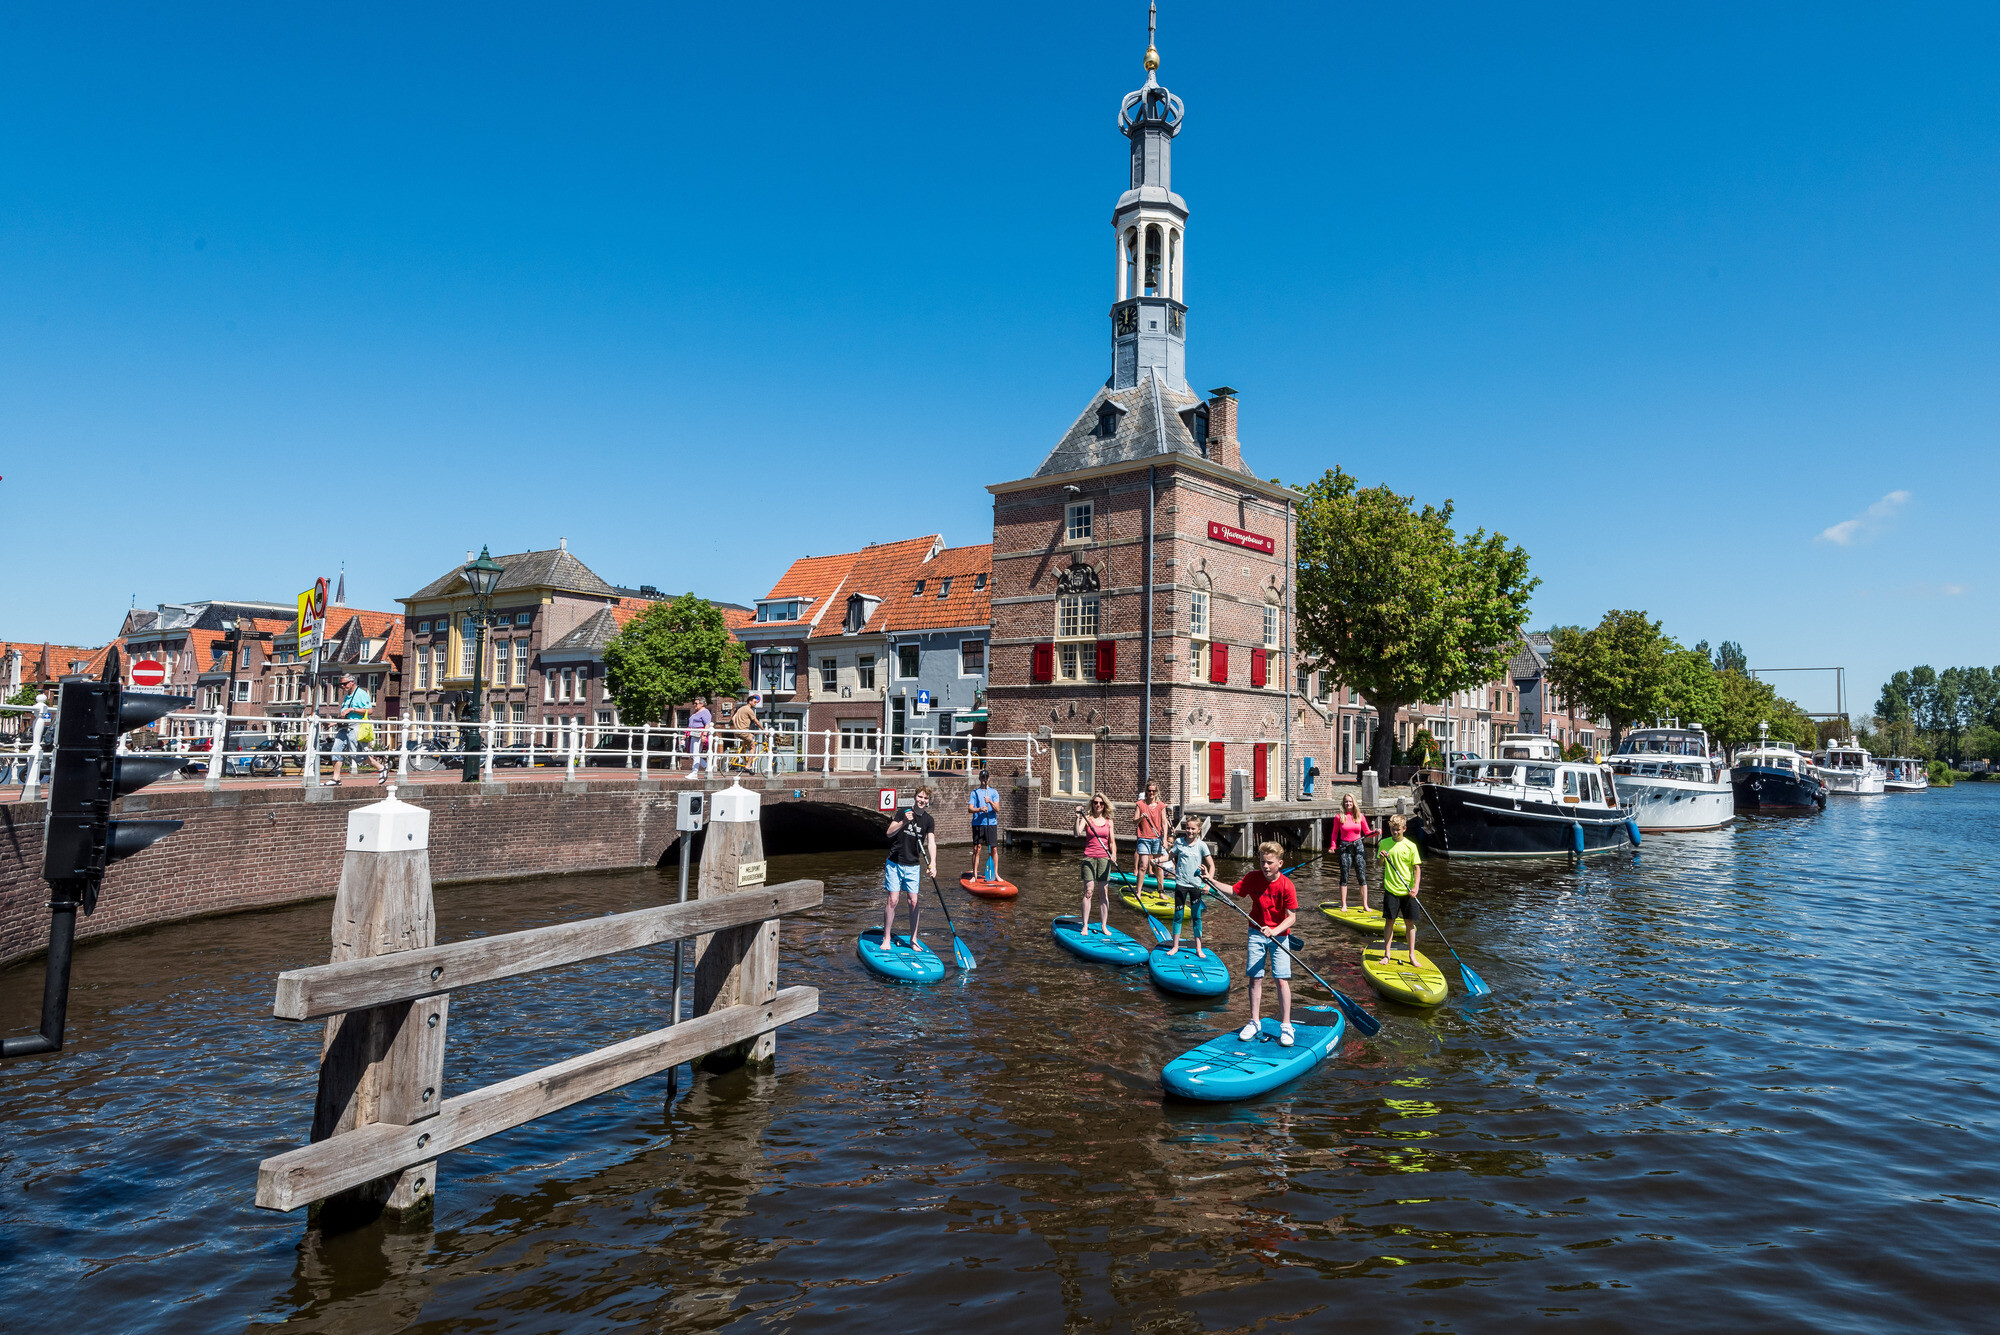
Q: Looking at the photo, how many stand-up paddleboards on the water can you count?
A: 9